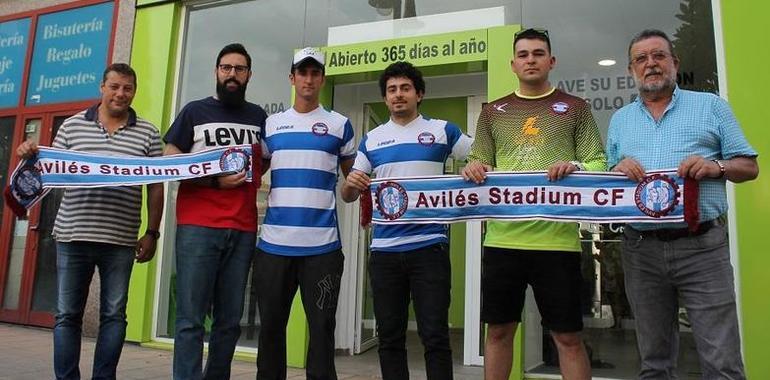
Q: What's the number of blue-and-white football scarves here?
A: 2